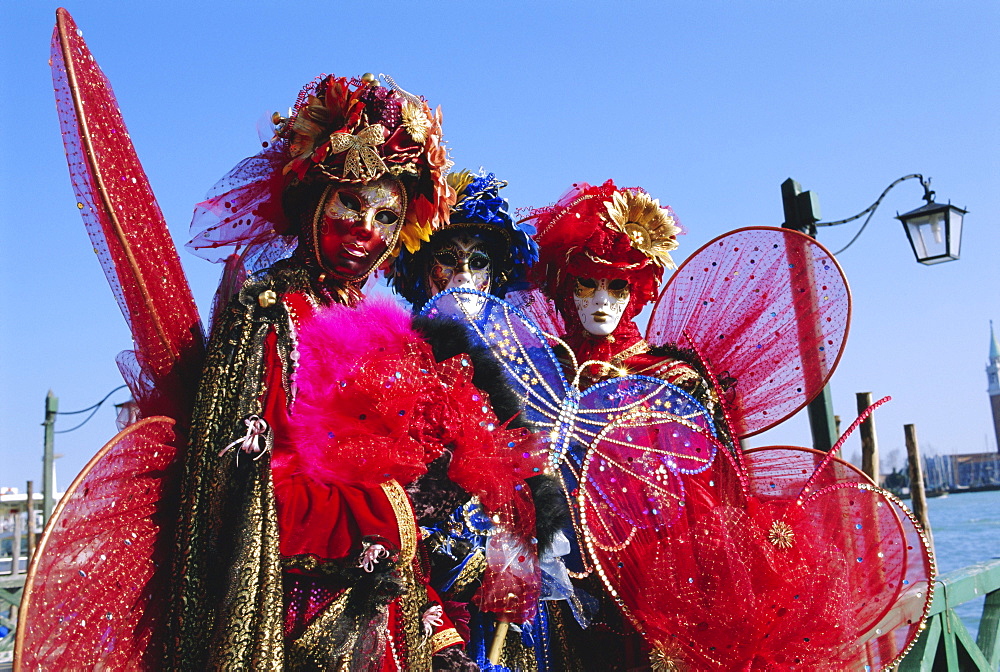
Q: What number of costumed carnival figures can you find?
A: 3